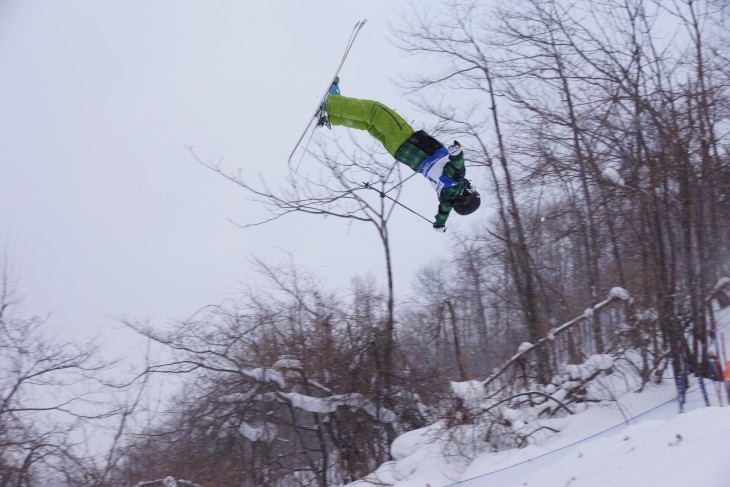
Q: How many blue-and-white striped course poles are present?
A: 2